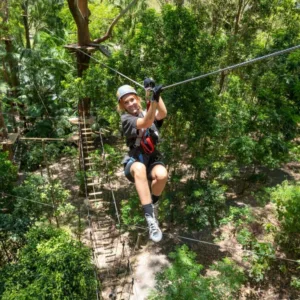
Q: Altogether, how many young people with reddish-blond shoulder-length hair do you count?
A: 1